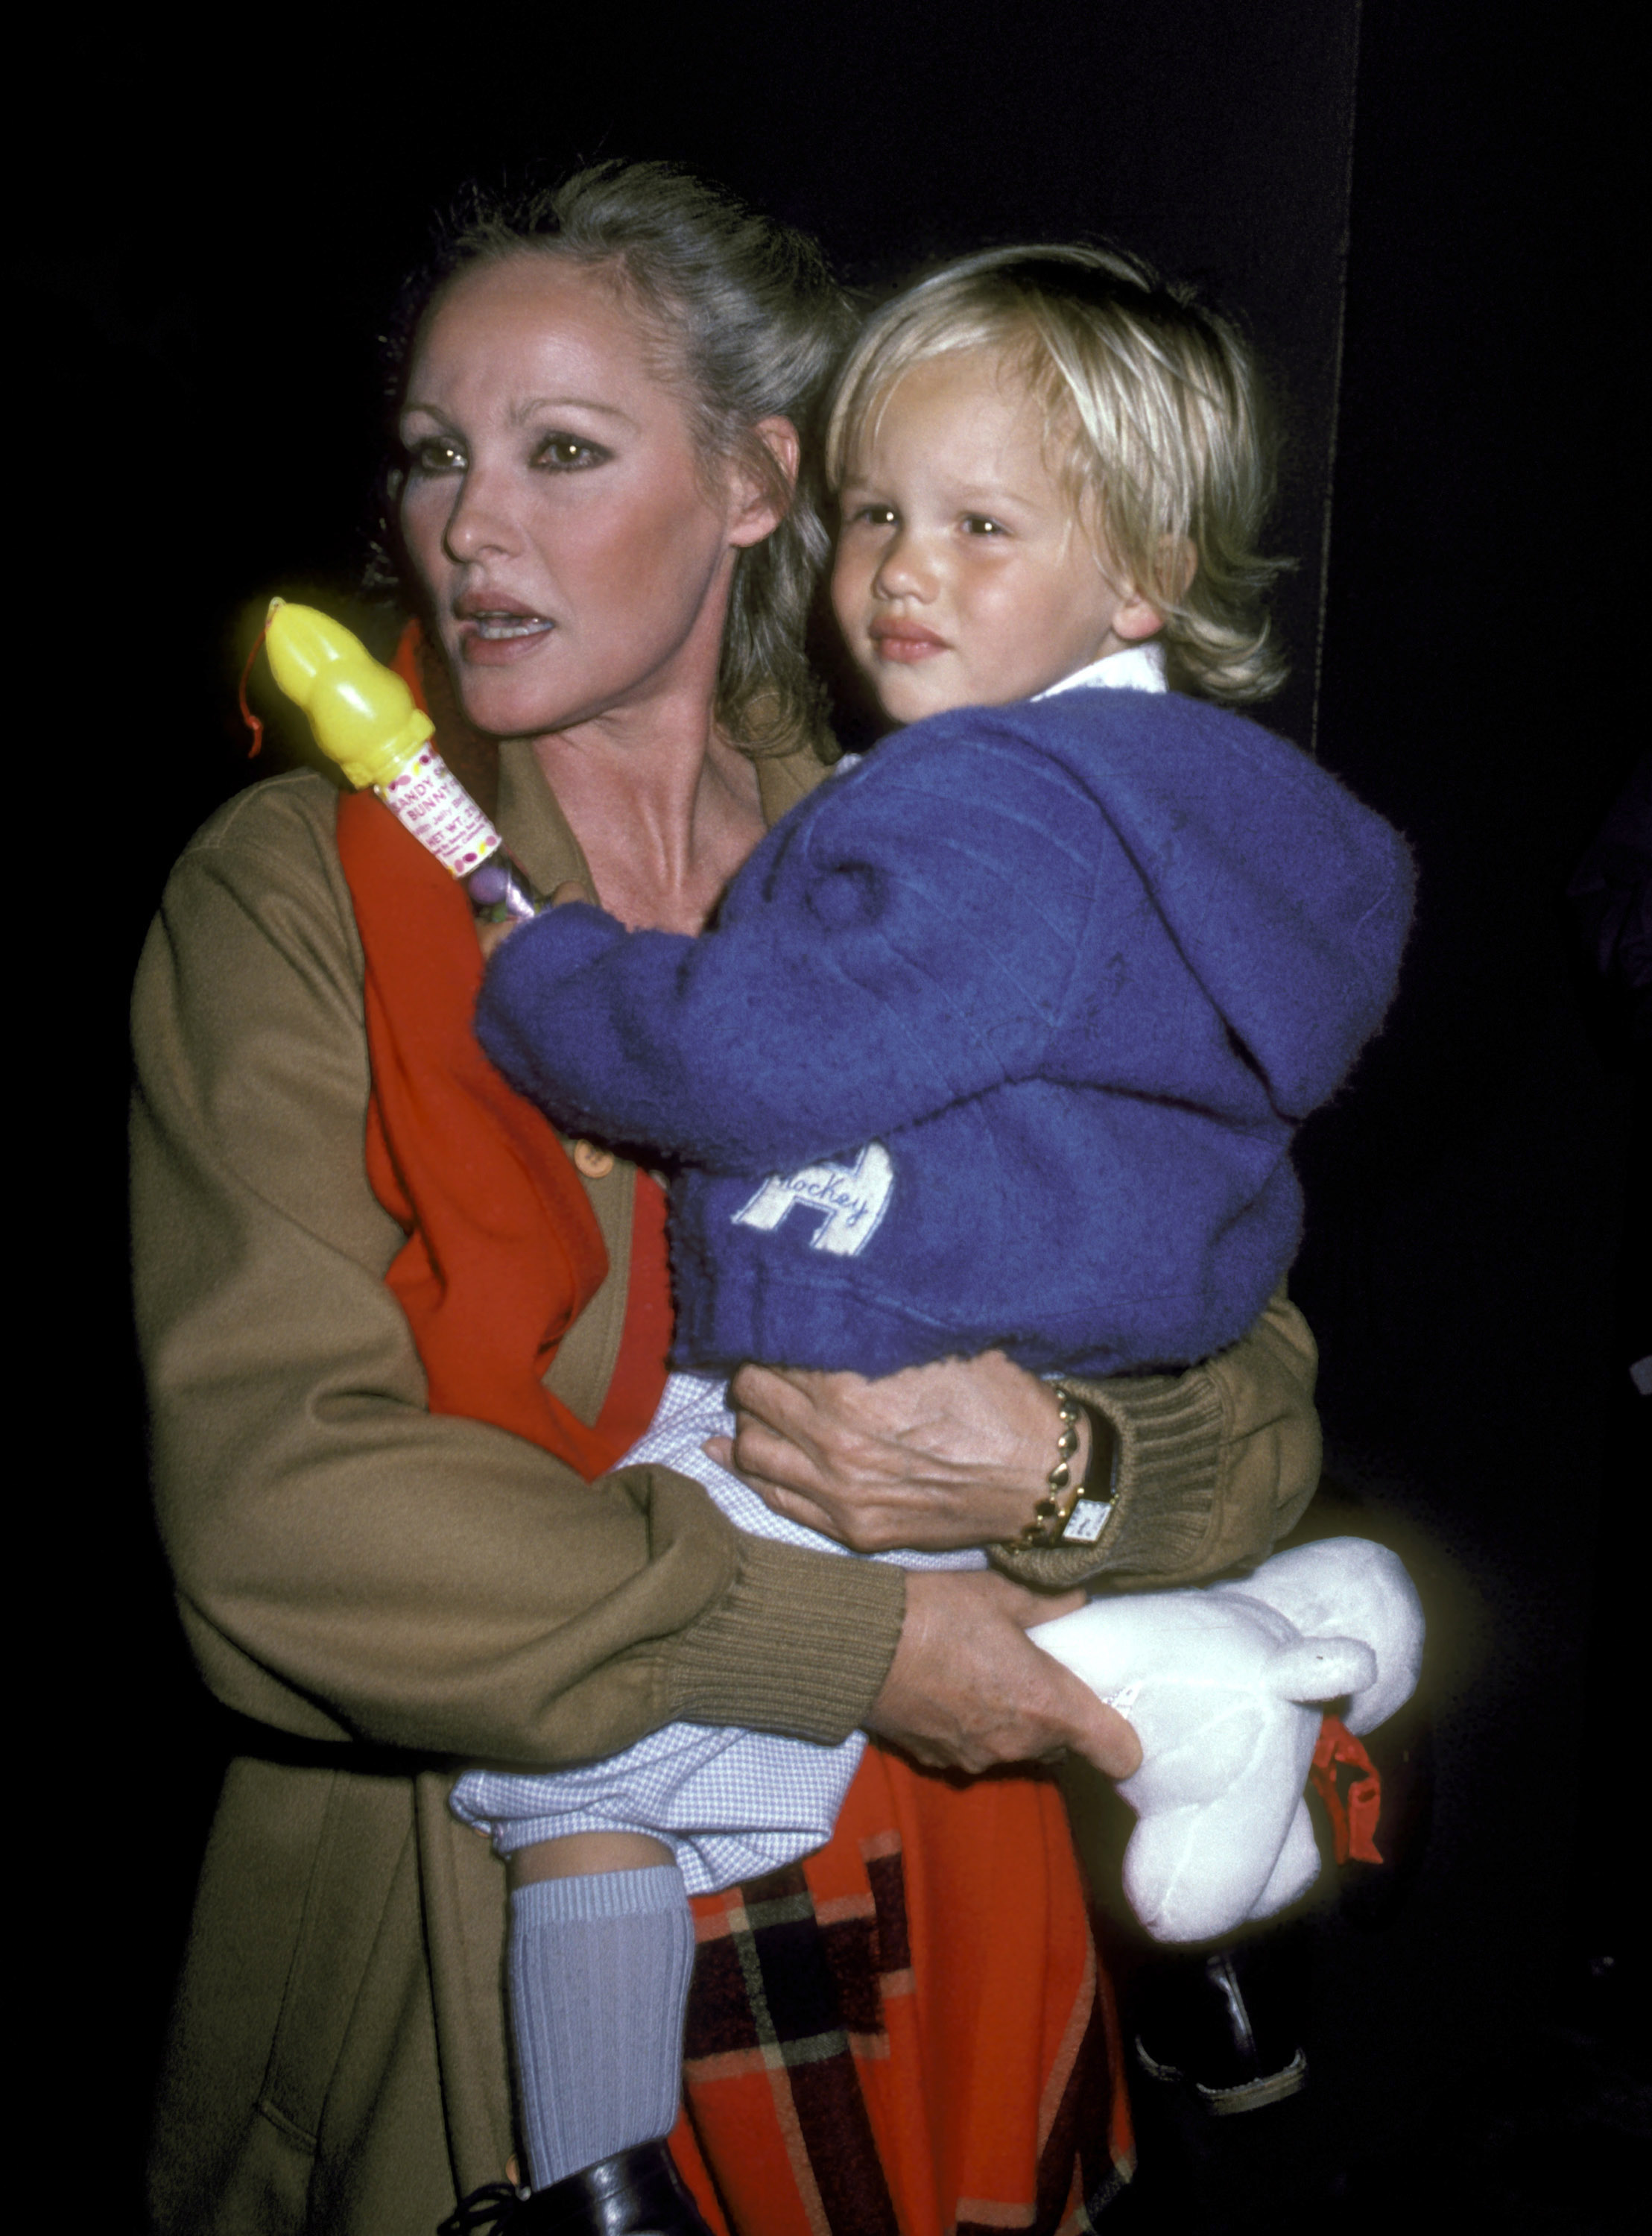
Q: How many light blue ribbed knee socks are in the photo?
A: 1